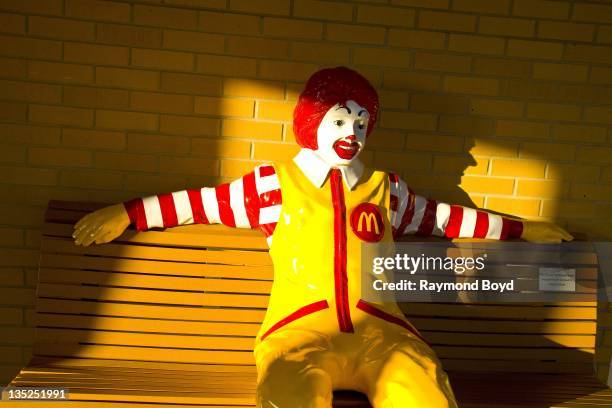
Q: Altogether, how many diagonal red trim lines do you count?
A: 2